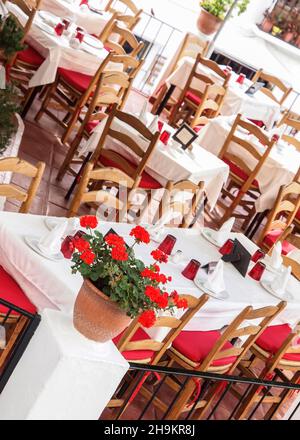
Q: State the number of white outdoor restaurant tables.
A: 6